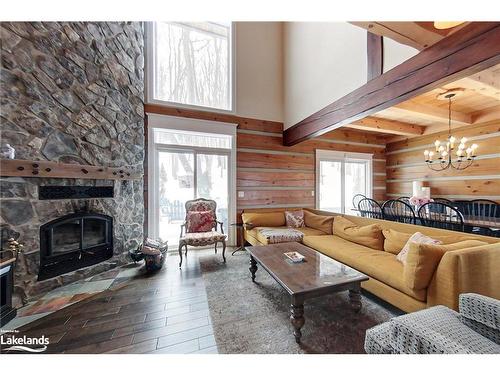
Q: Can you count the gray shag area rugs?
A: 1